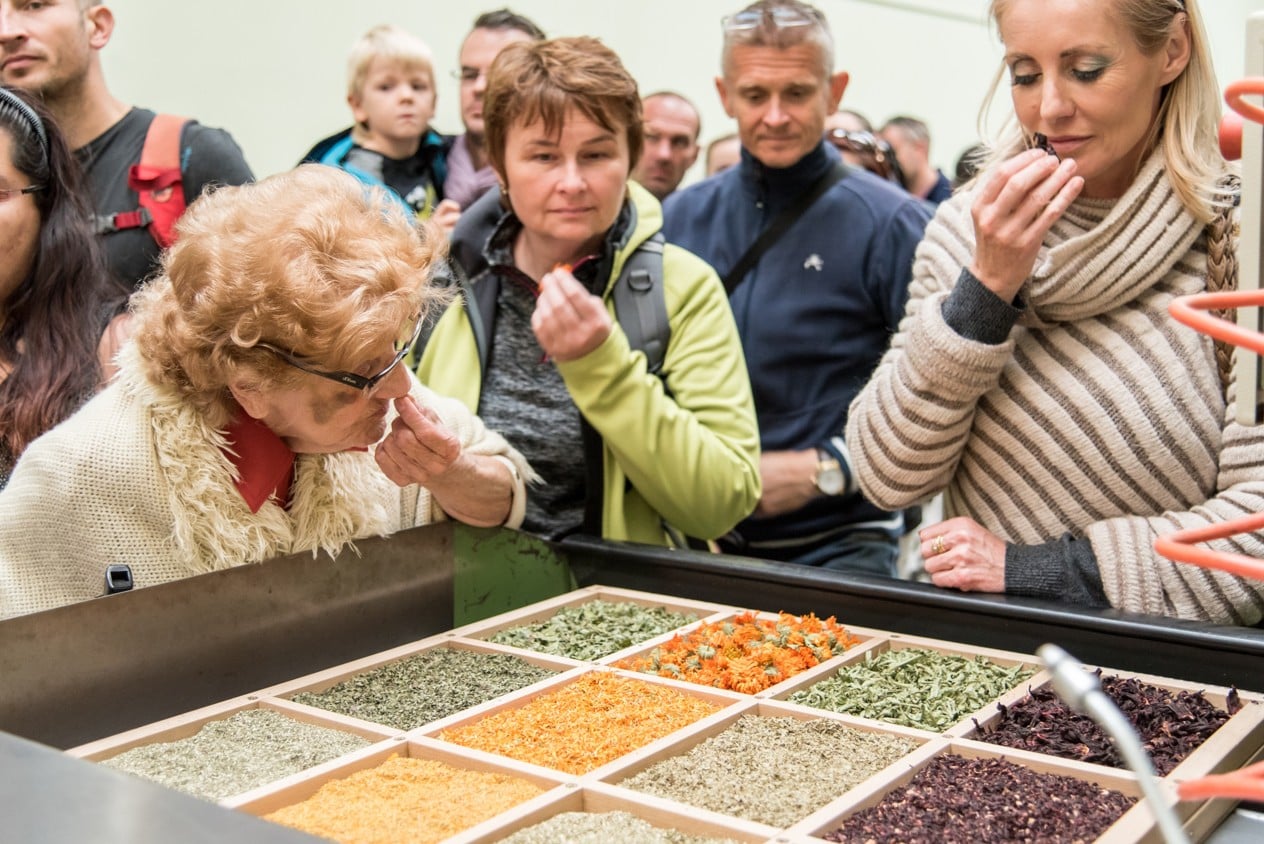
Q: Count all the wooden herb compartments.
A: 11